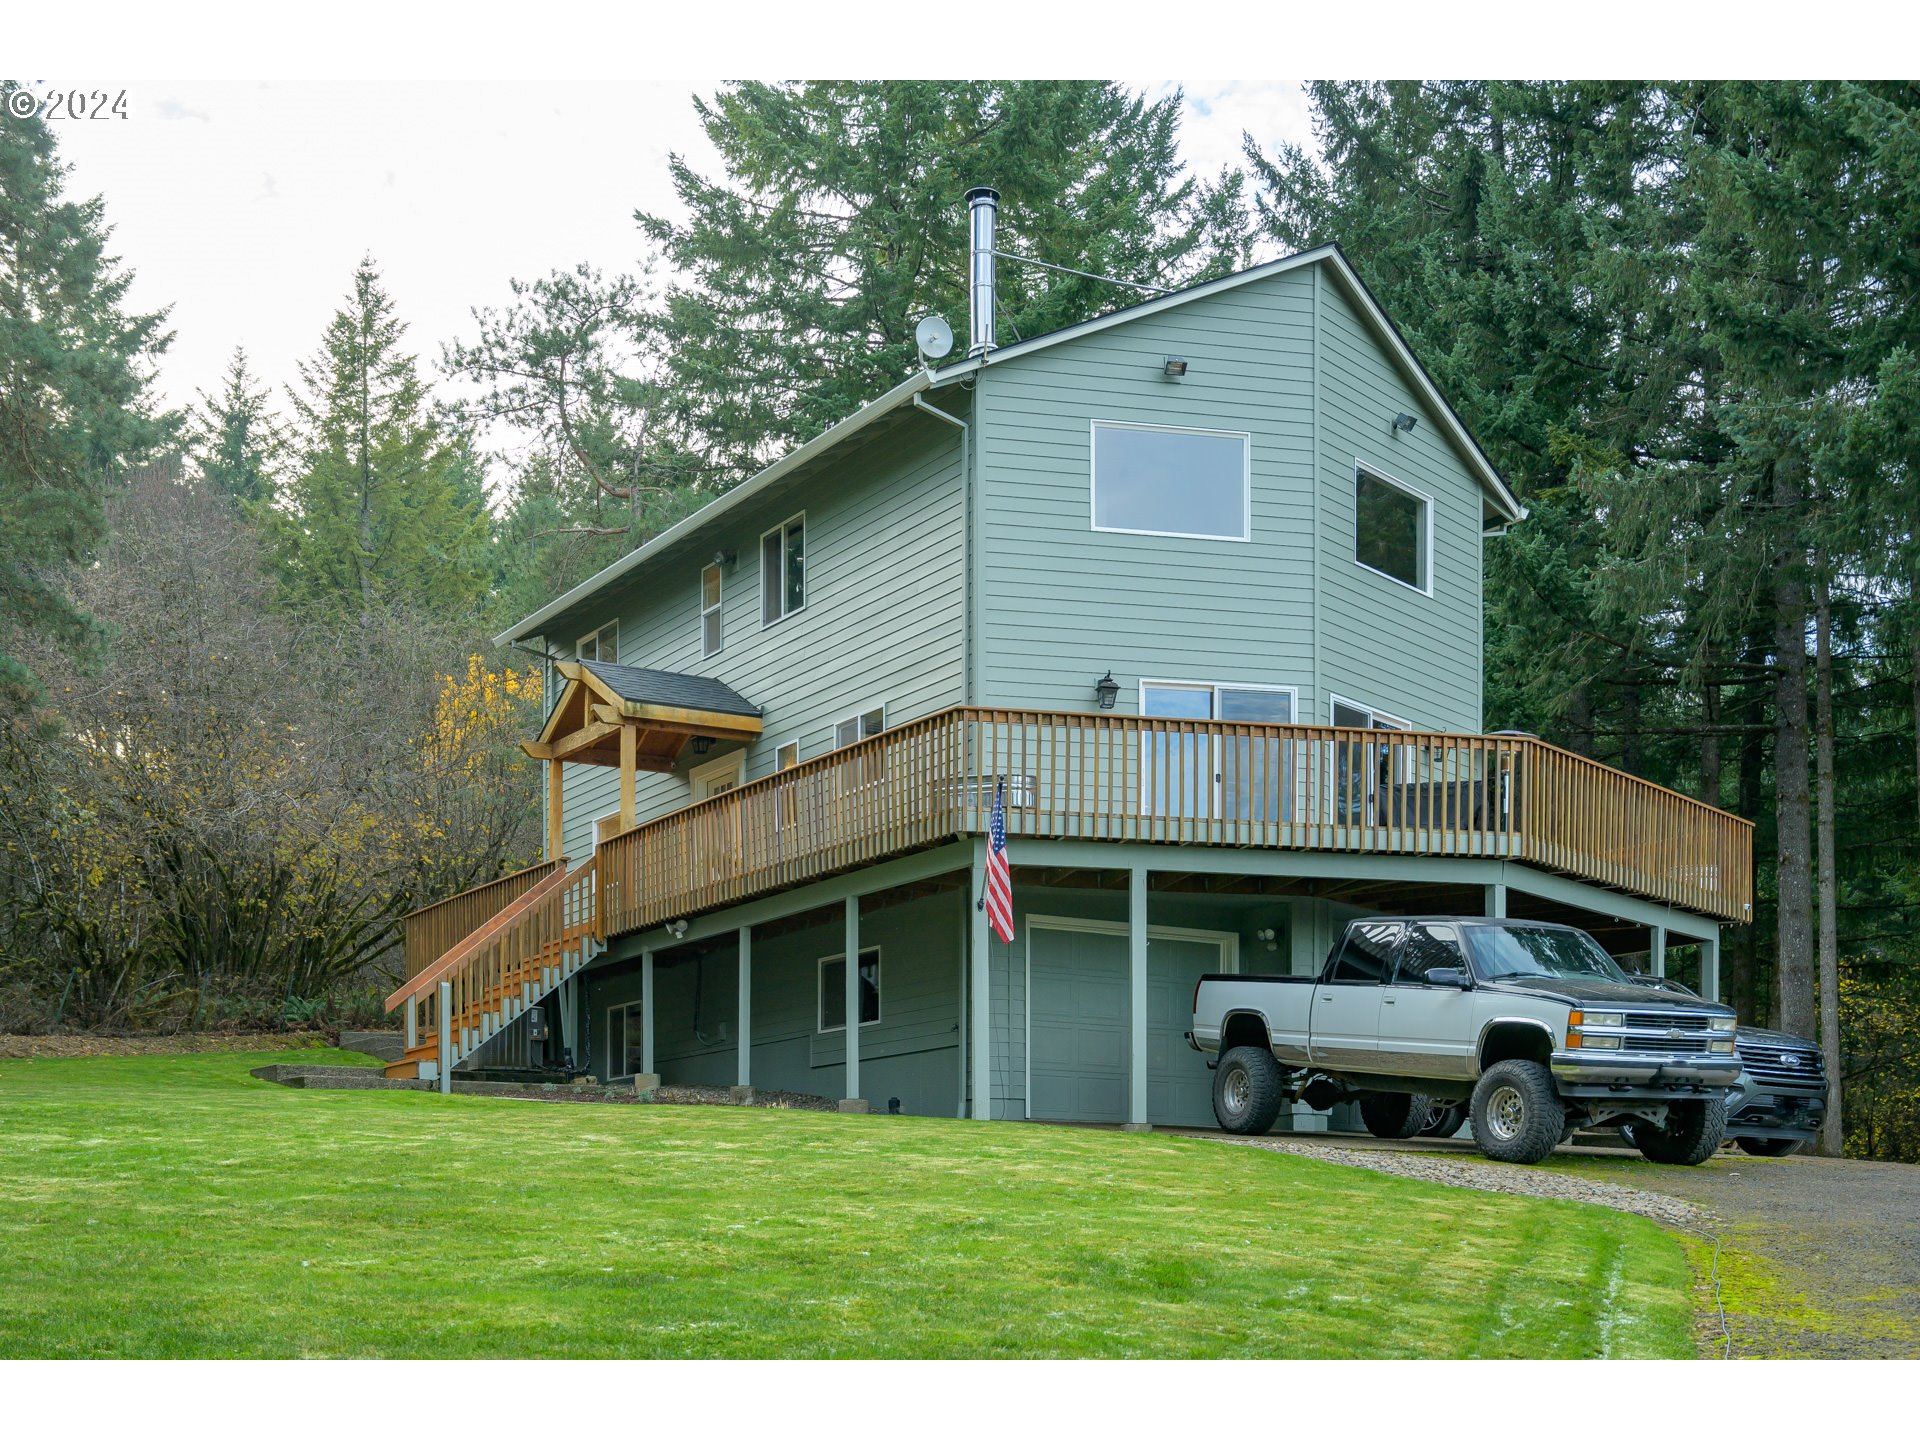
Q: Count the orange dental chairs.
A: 0